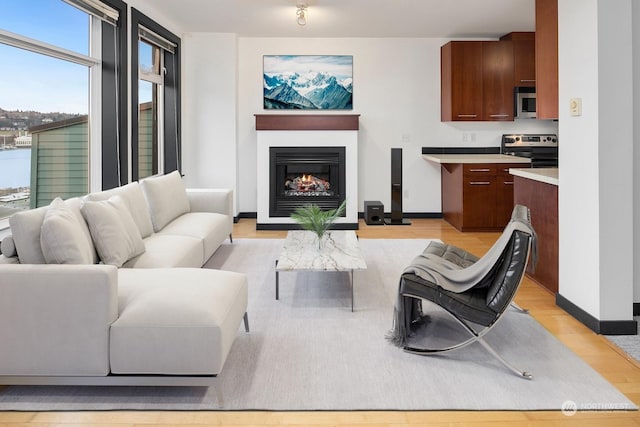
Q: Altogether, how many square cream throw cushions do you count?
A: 2